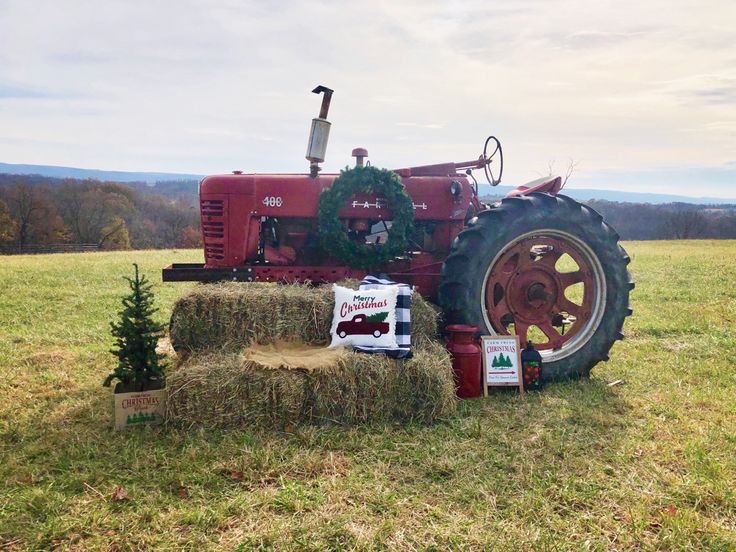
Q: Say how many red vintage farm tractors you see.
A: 1